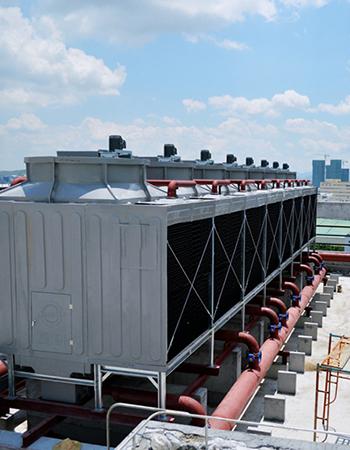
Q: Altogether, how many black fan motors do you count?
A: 8